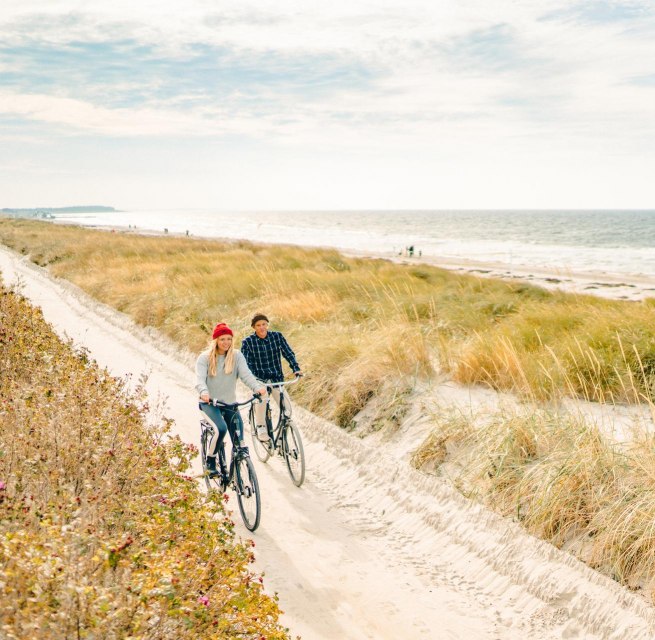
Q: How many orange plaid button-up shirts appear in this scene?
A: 0